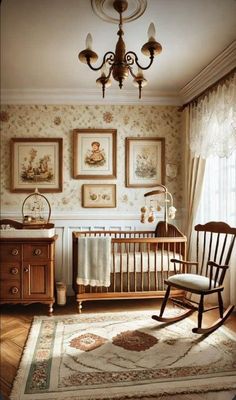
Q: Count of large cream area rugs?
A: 1